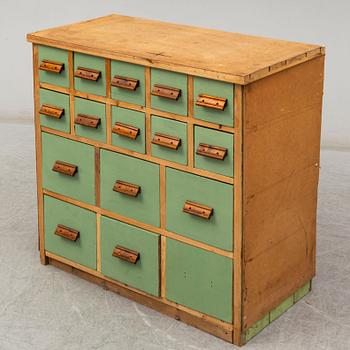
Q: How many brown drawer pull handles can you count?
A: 15